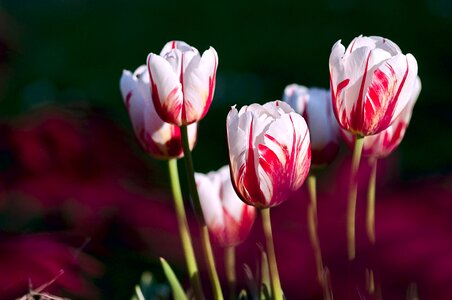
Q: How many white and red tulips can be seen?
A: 7